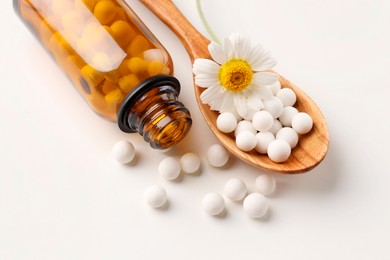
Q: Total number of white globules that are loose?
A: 9